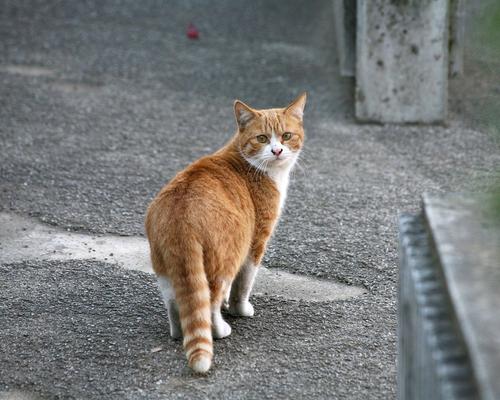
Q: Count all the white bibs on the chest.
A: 1